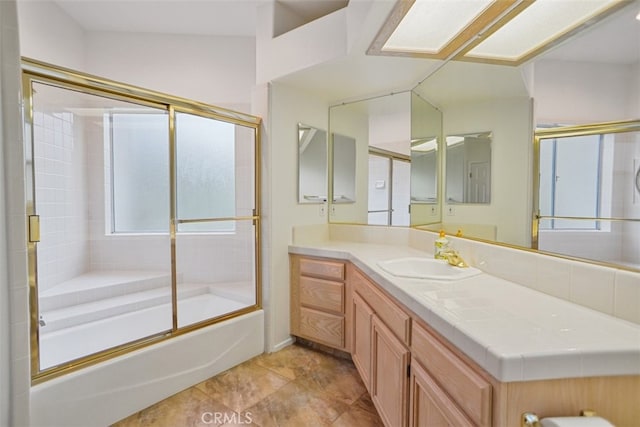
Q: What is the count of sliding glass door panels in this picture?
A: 2